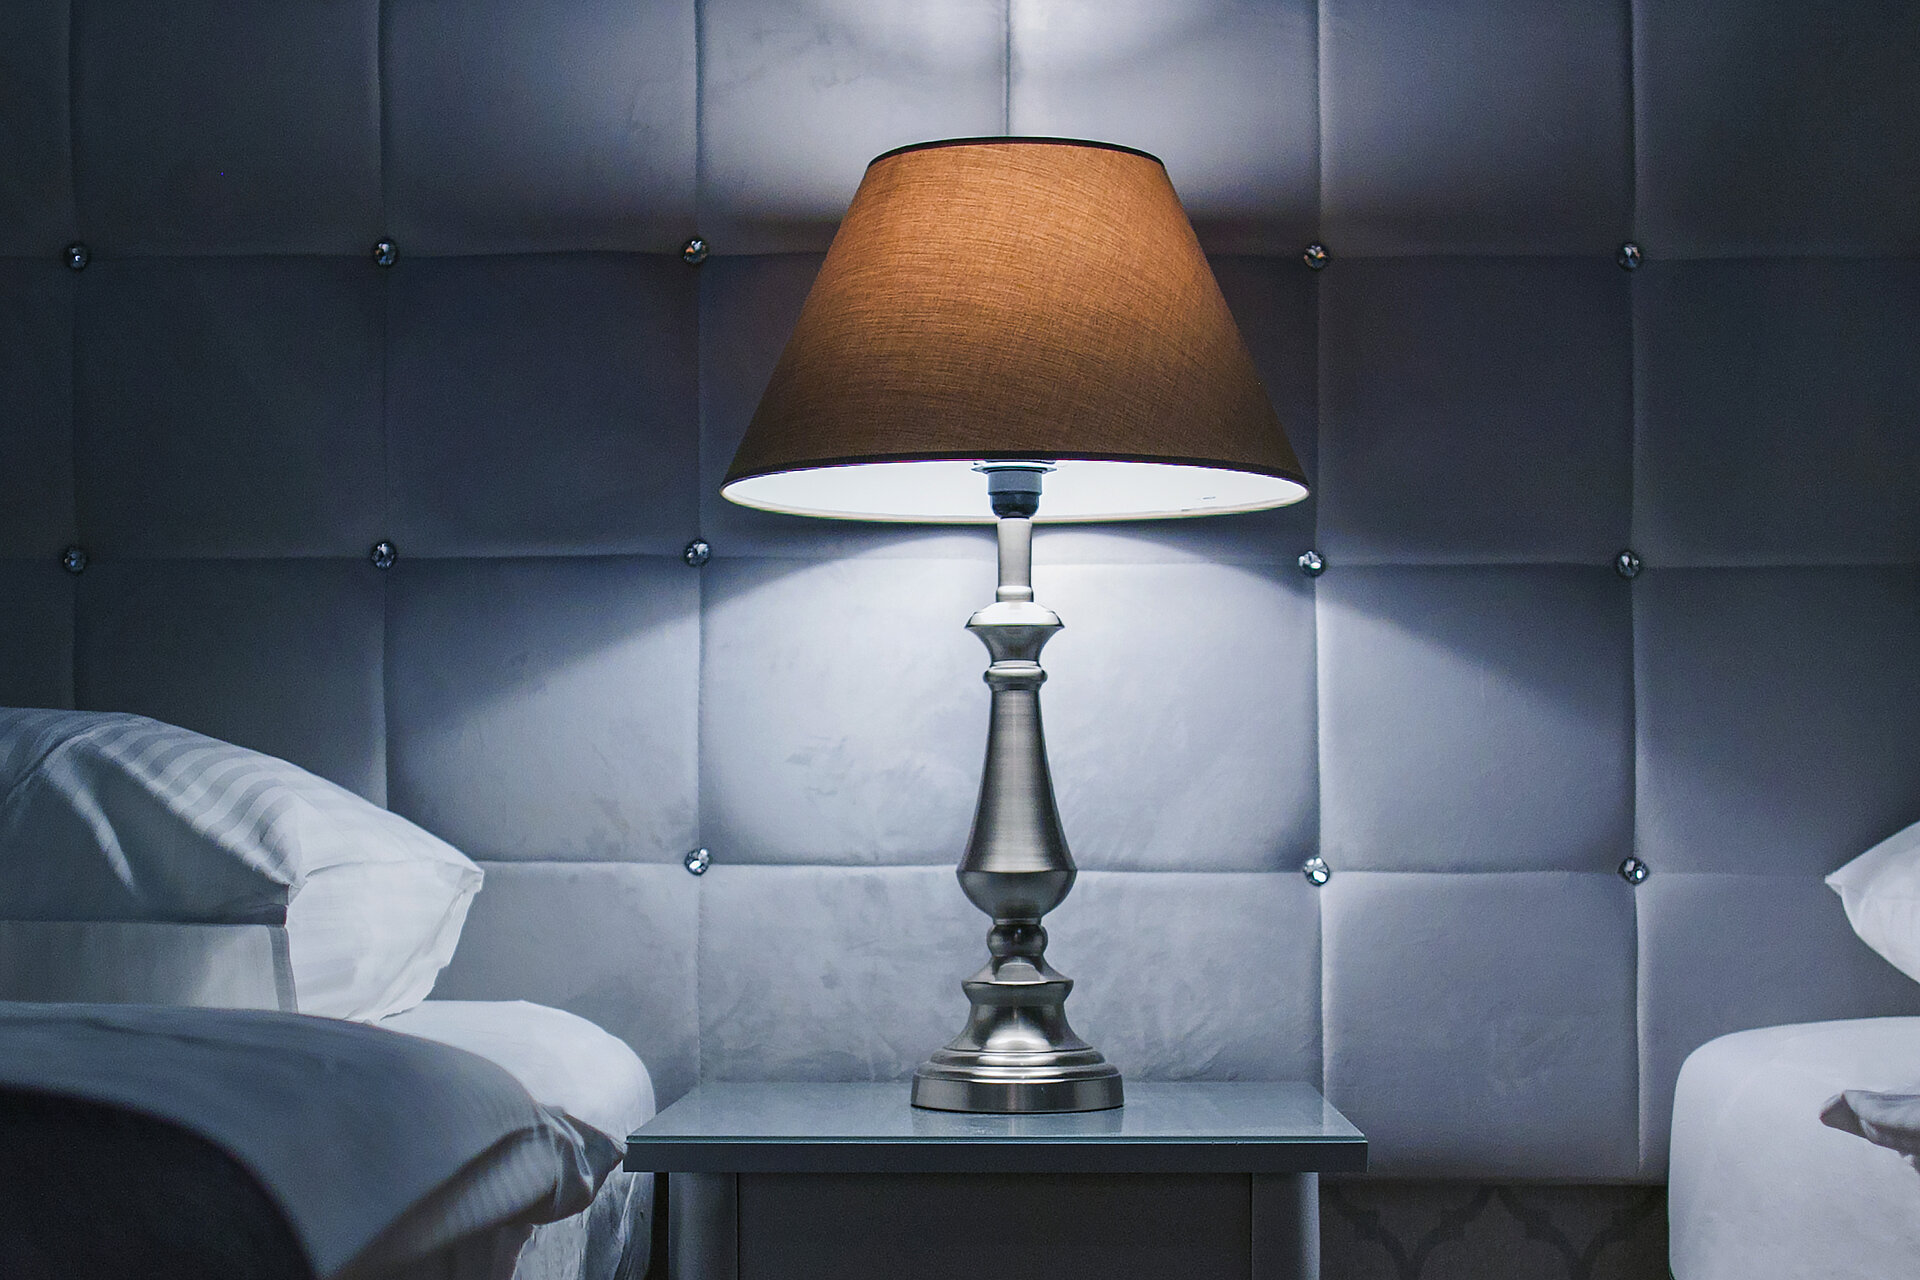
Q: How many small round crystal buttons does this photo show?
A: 13